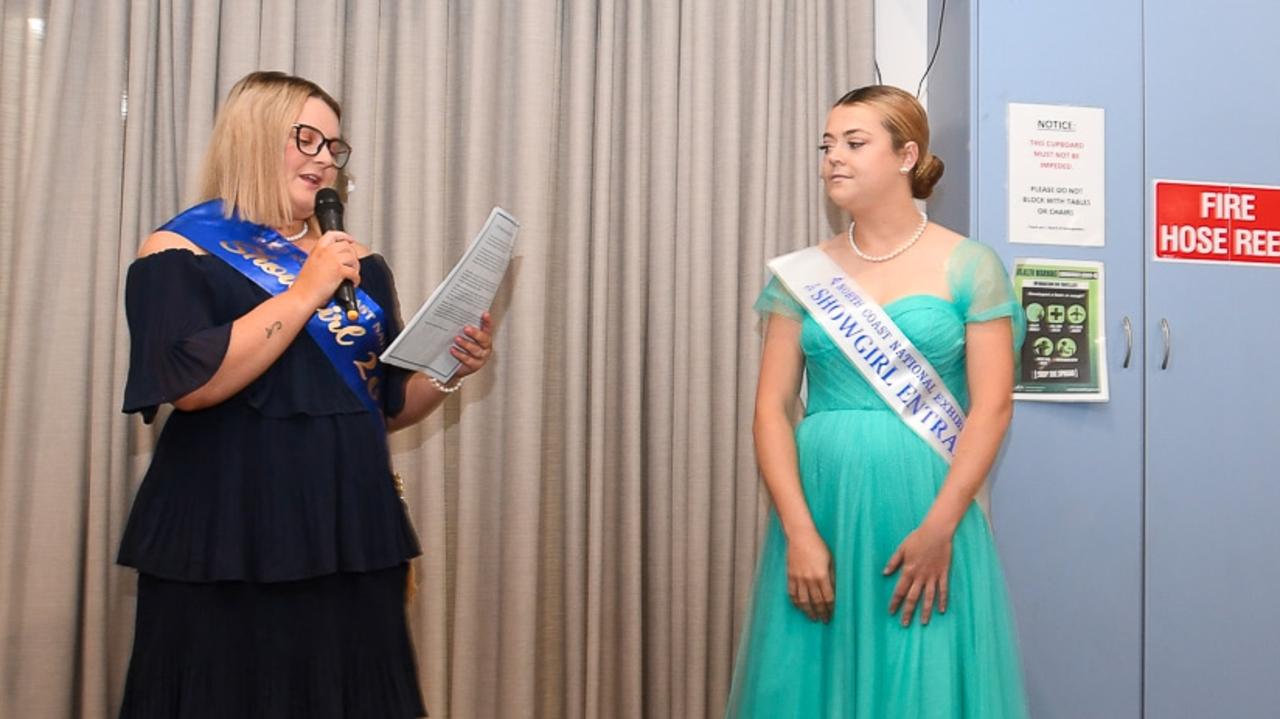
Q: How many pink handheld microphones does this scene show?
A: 0